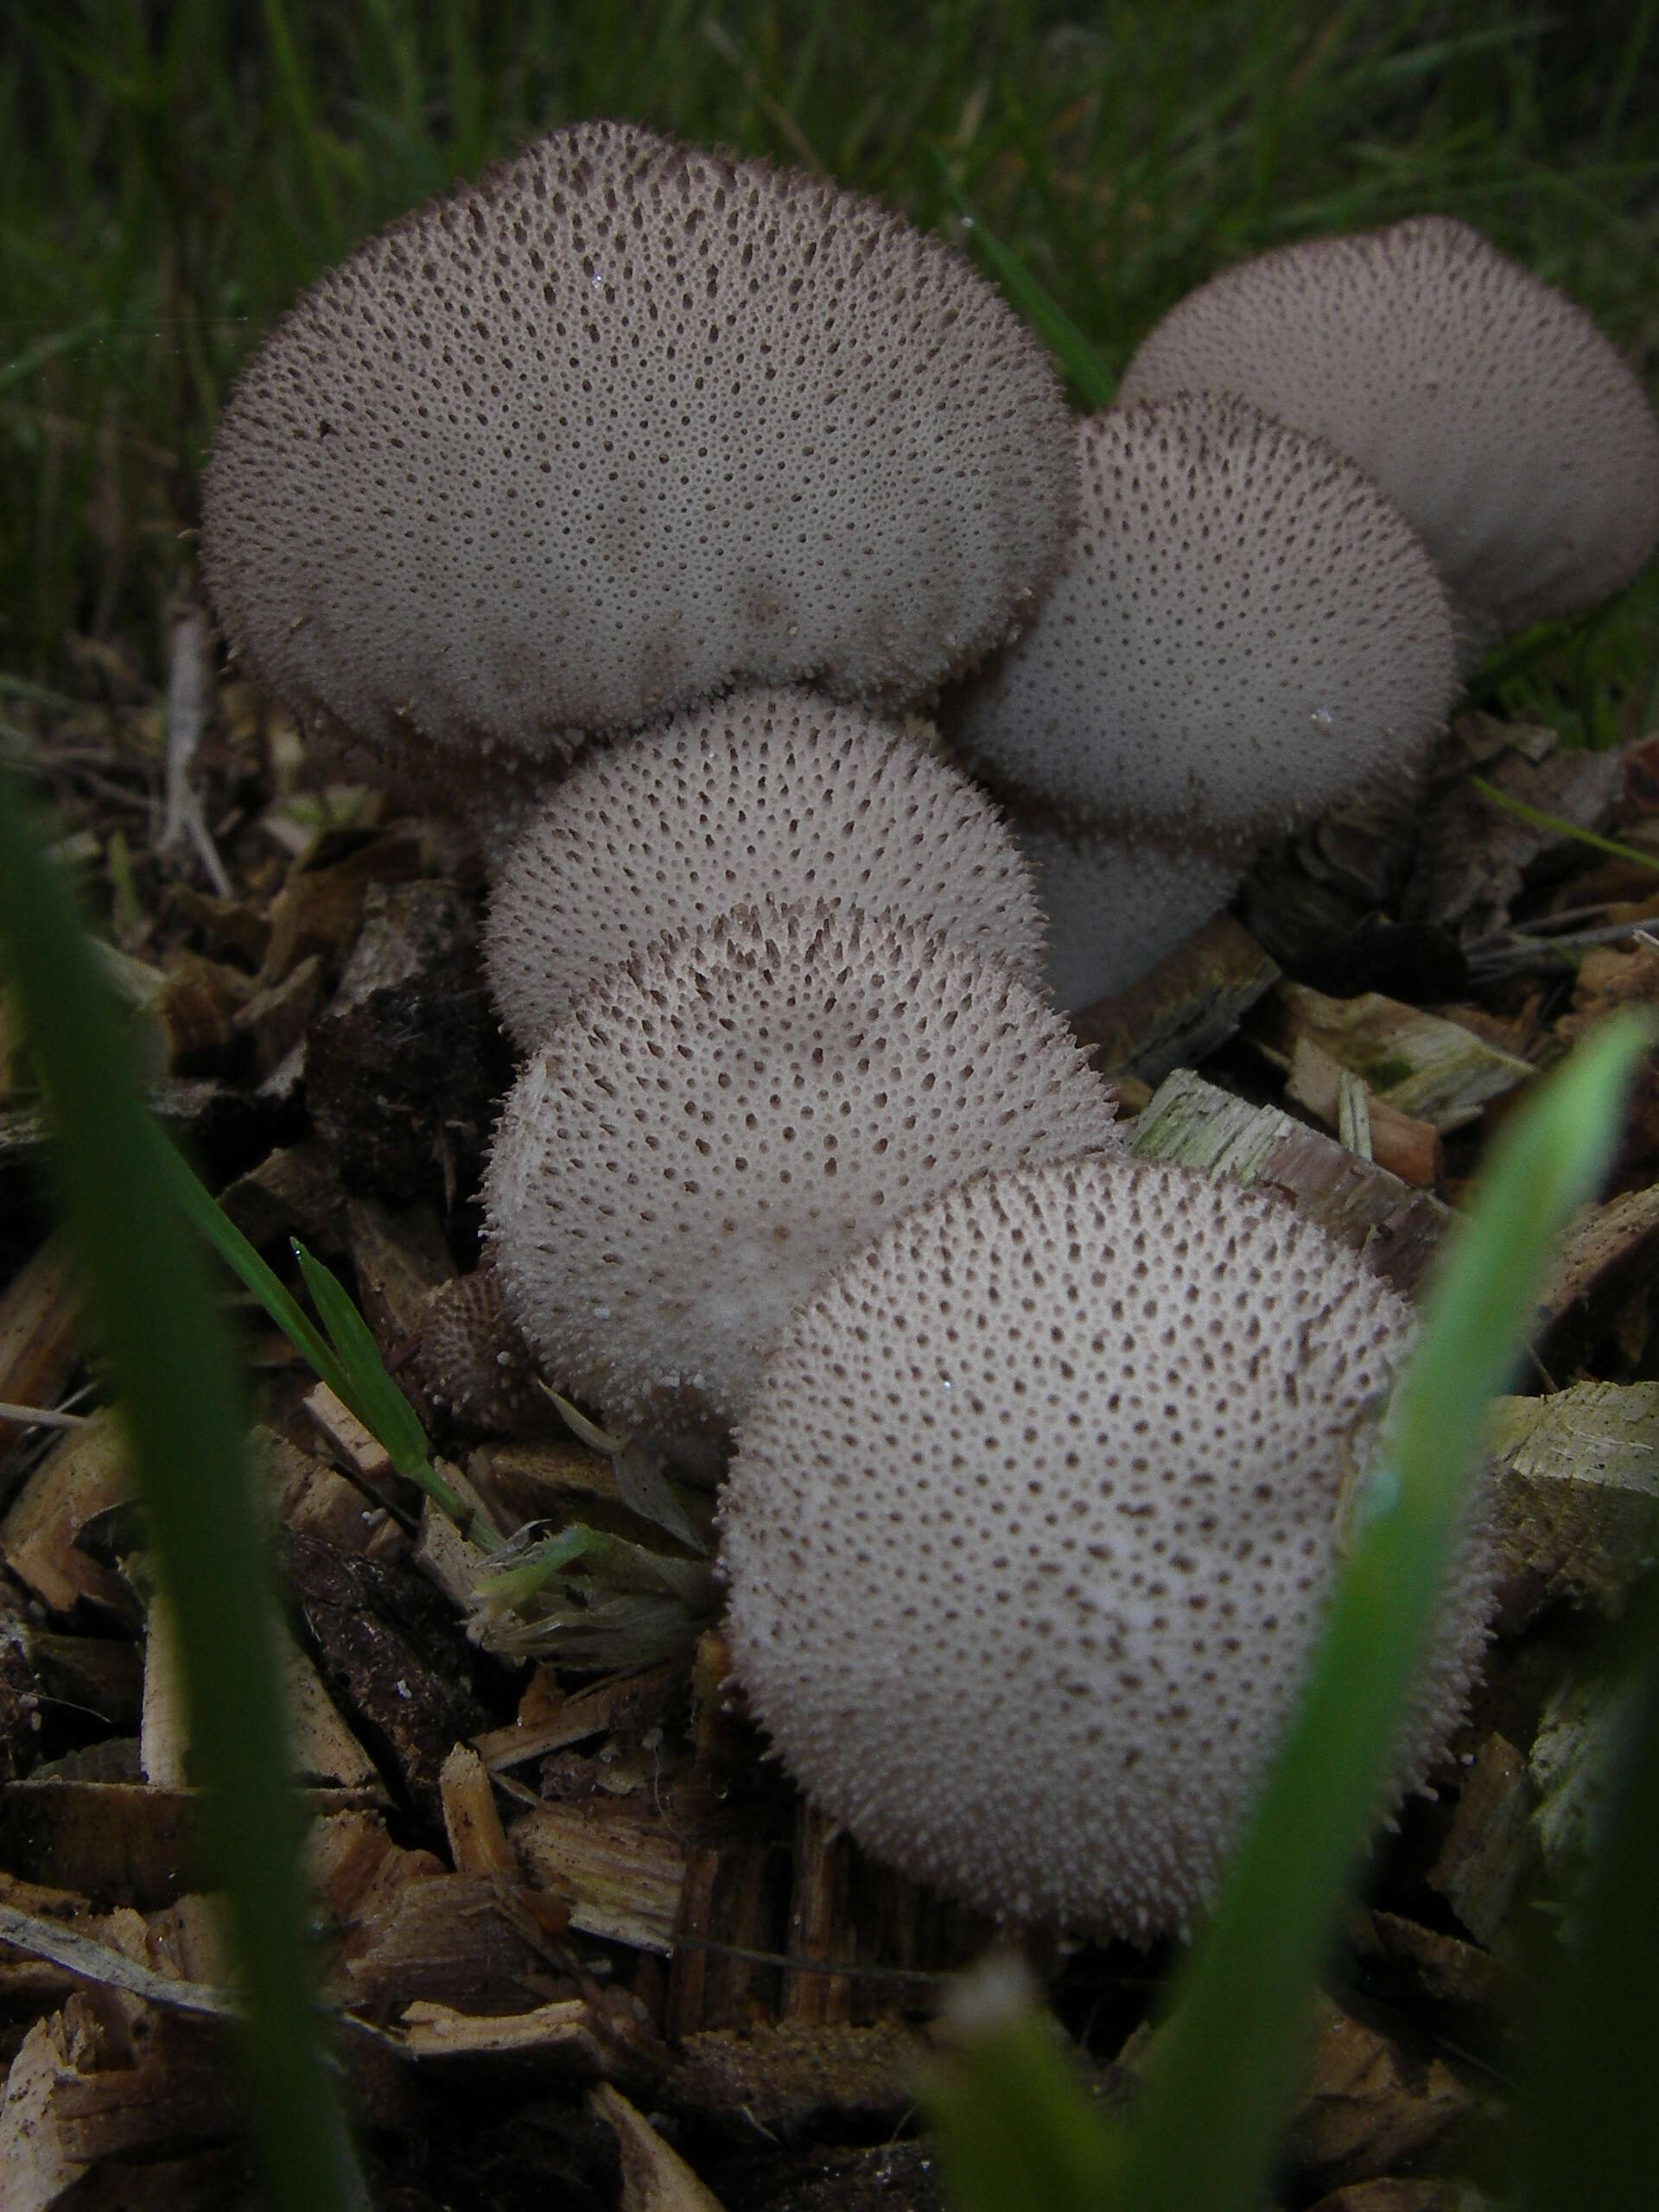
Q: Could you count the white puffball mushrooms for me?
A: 6